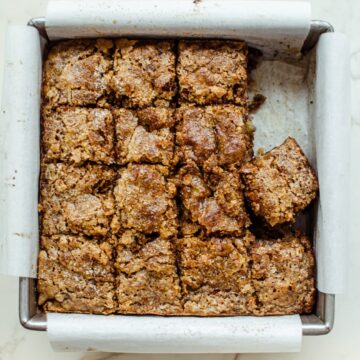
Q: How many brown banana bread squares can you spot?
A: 14